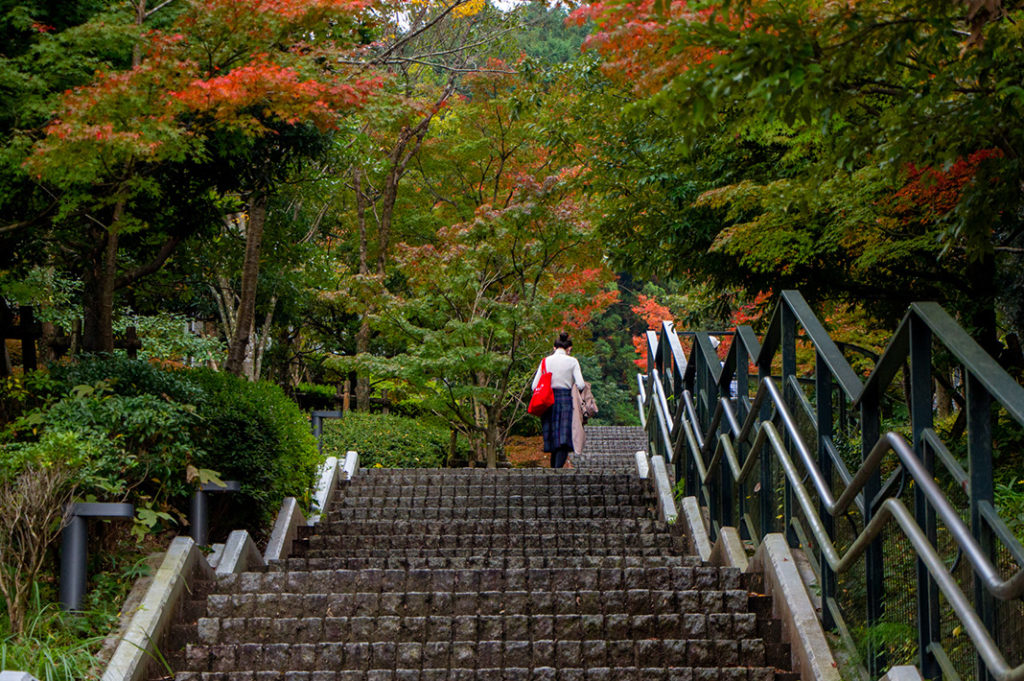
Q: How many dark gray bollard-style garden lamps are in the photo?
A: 3